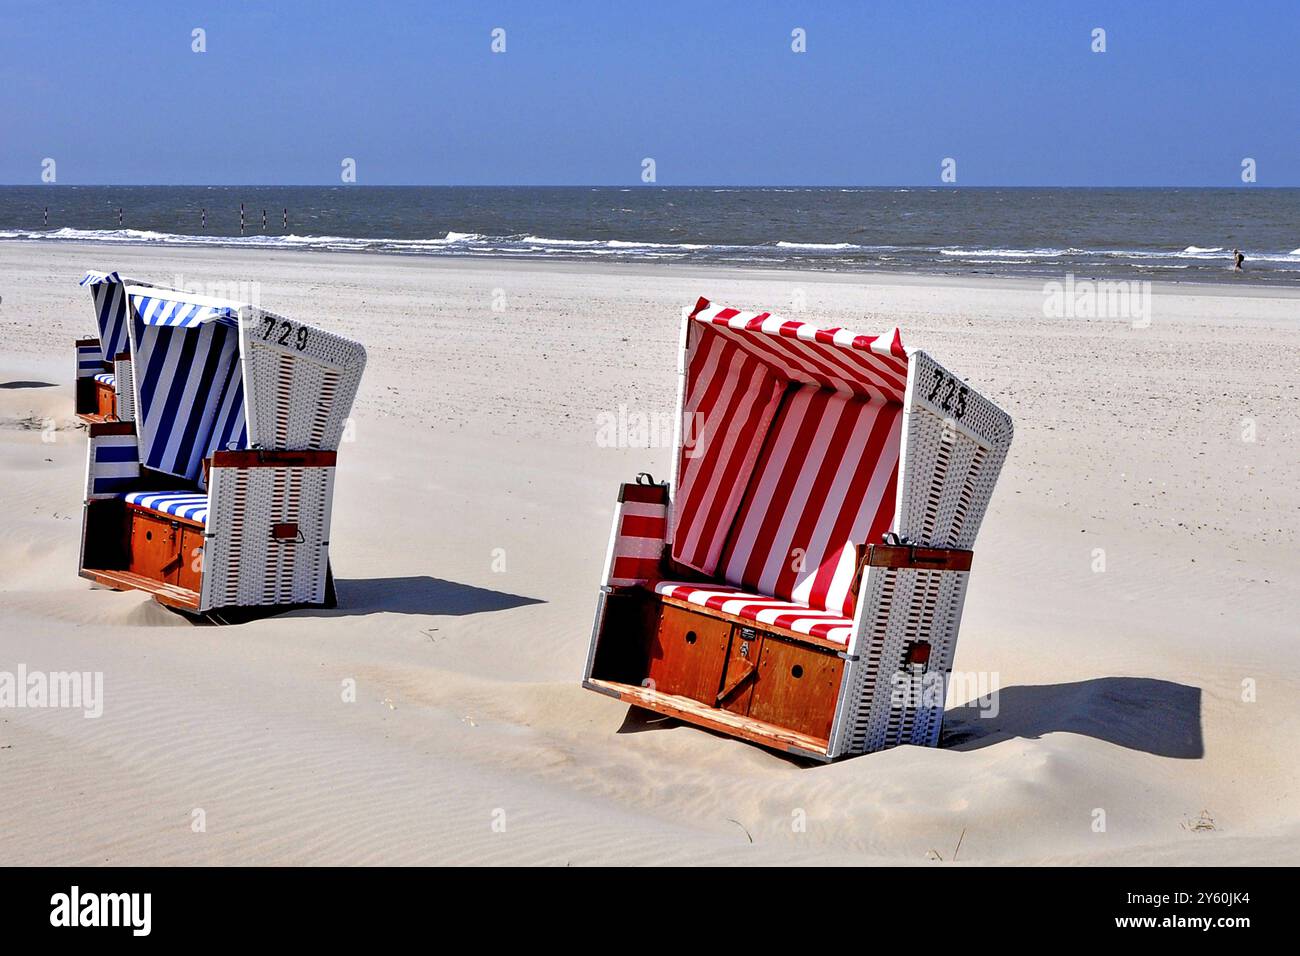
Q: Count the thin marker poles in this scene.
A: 6